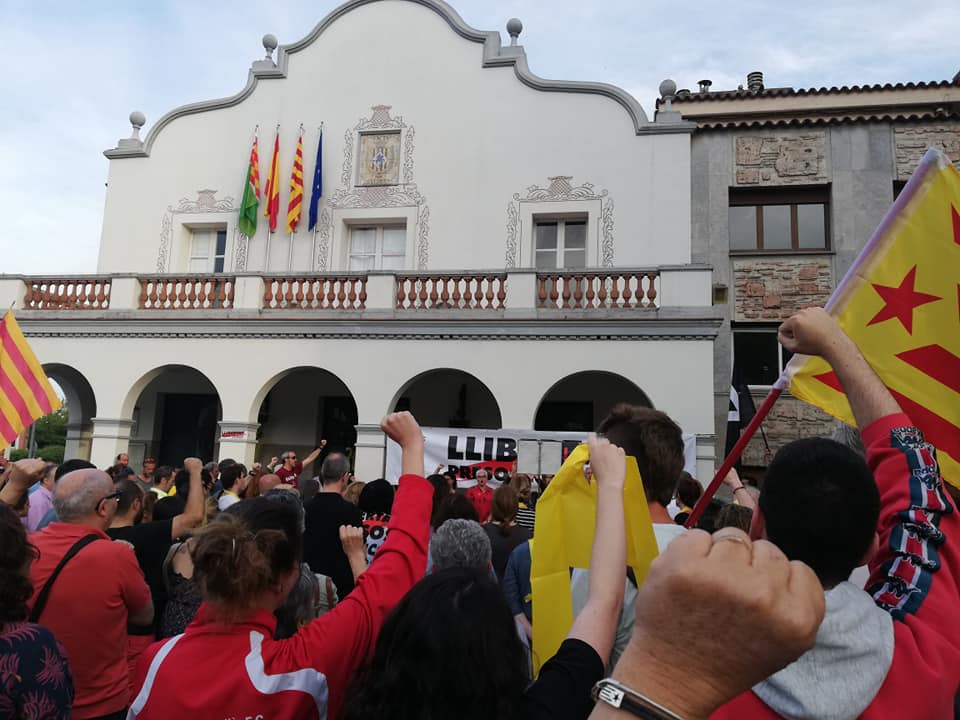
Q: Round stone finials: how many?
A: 4